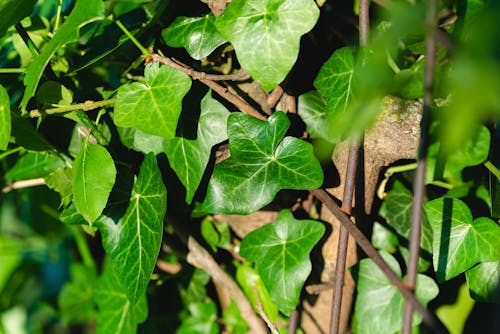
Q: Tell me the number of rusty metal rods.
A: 3